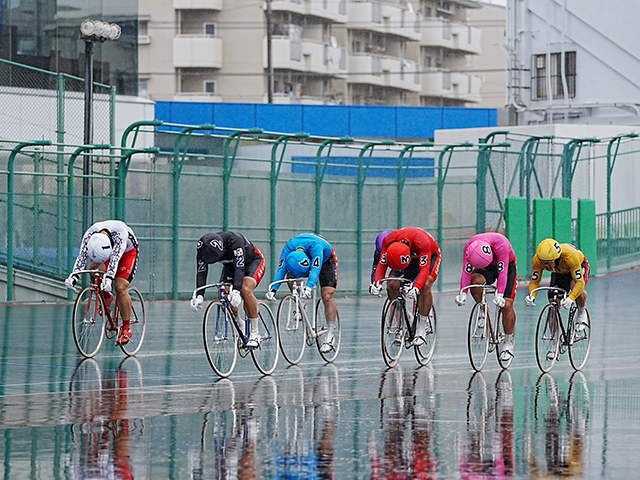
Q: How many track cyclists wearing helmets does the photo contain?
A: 7